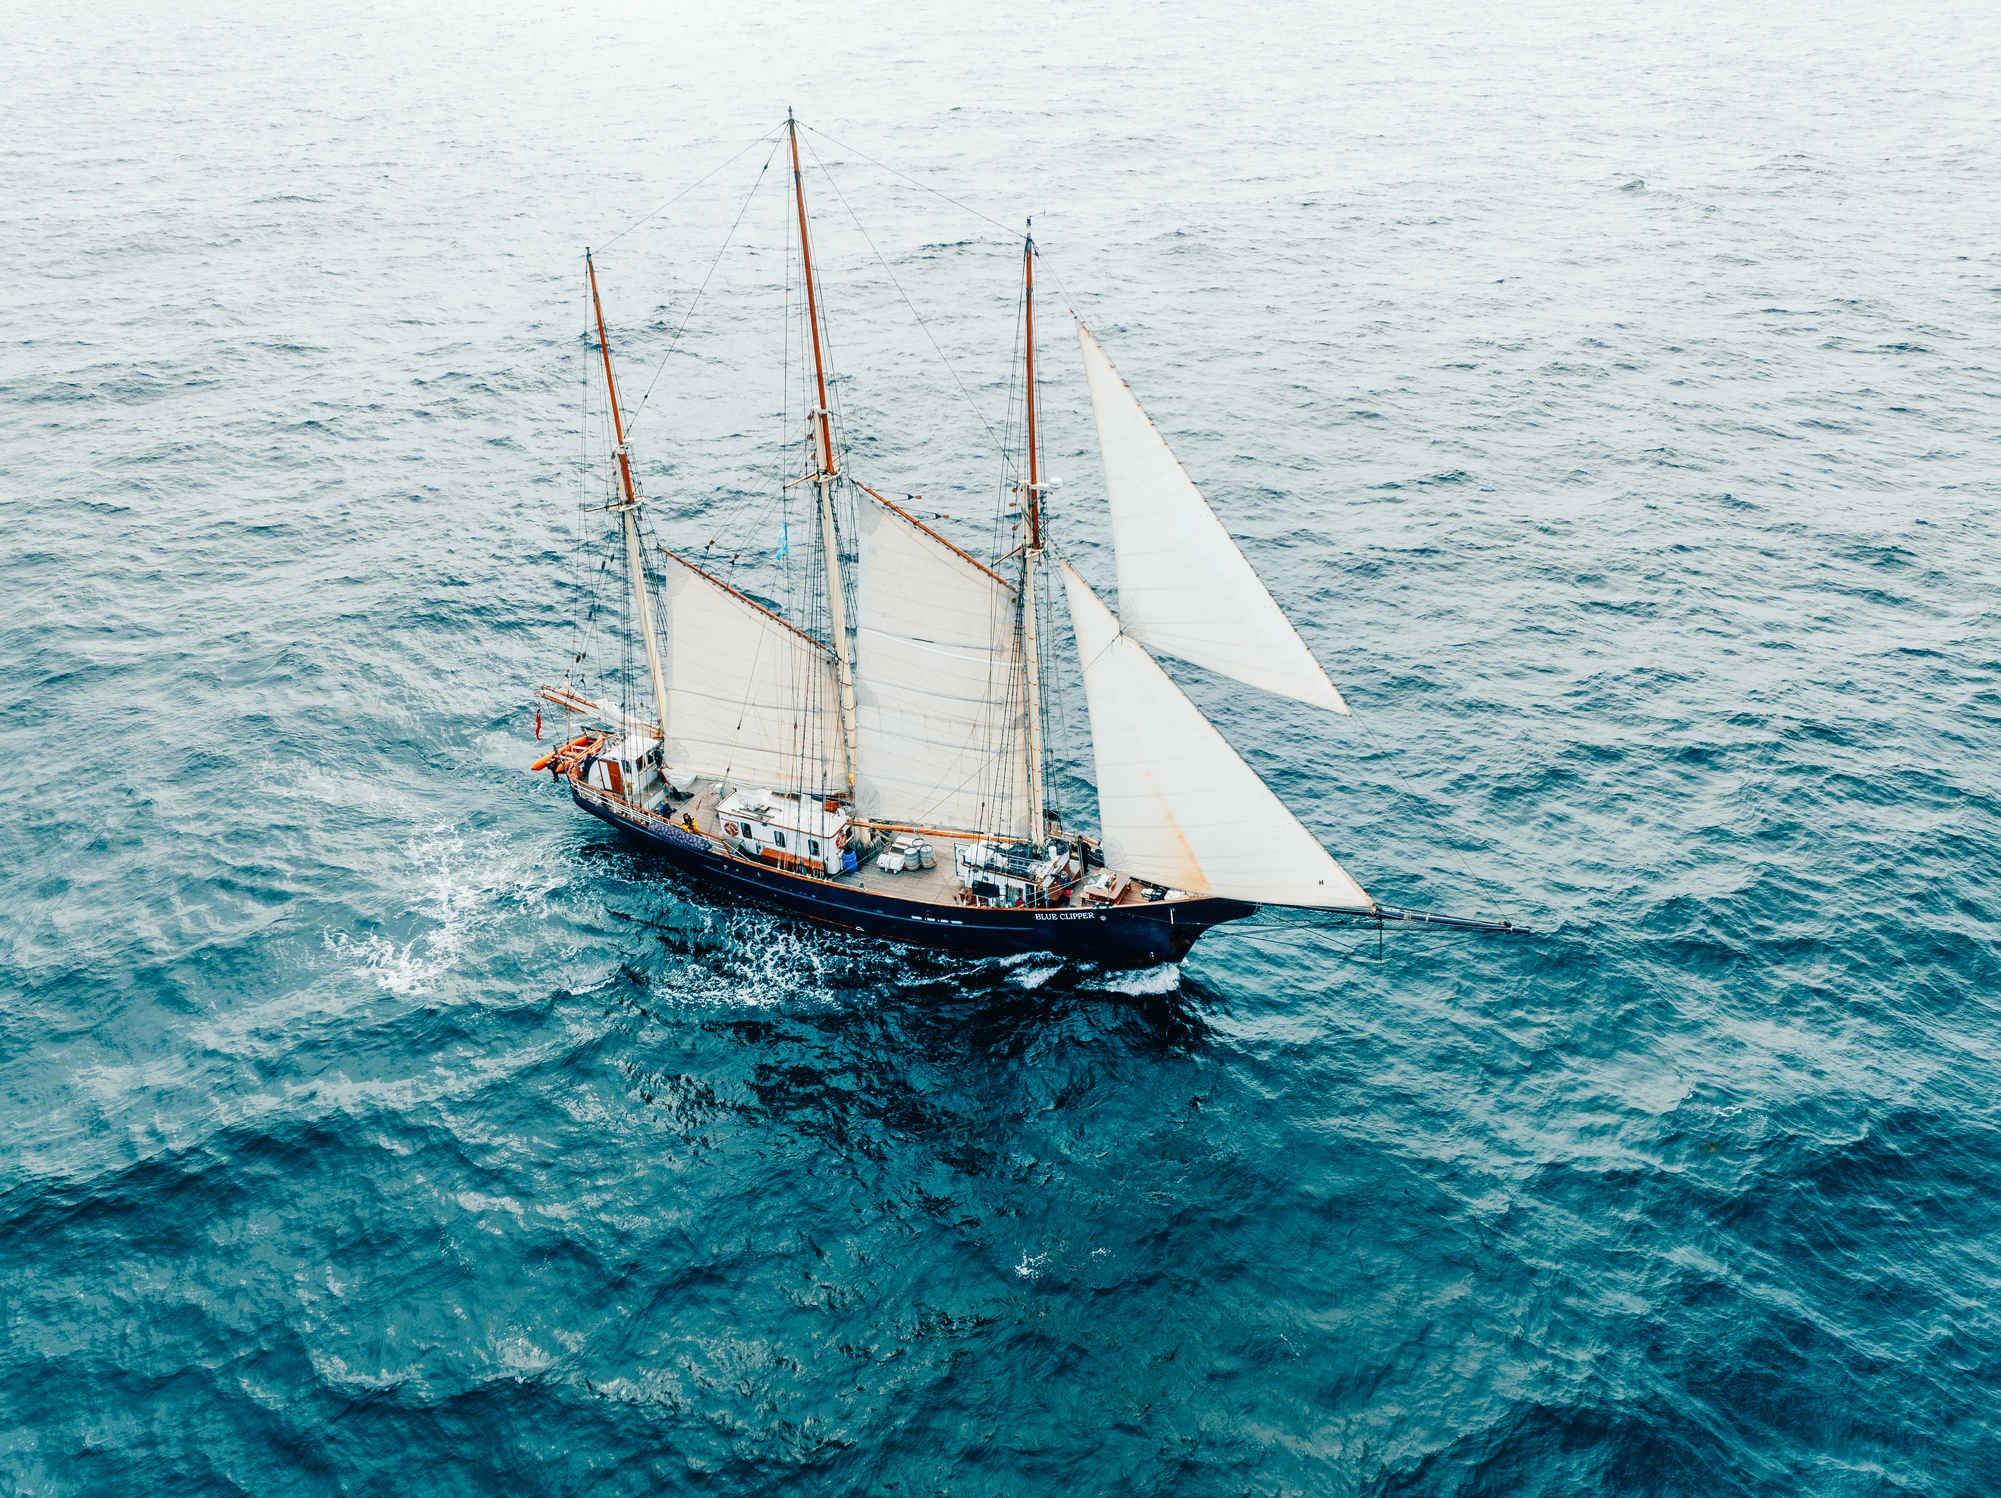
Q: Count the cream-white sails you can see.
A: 4